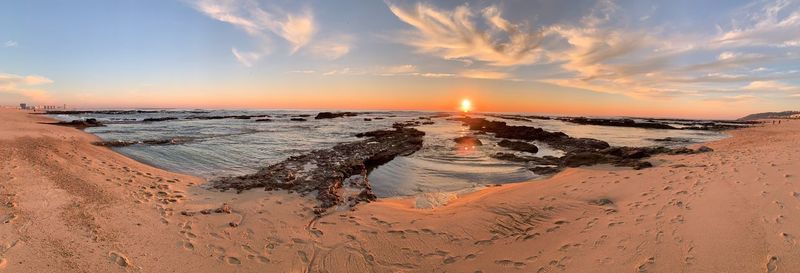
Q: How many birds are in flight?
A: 0